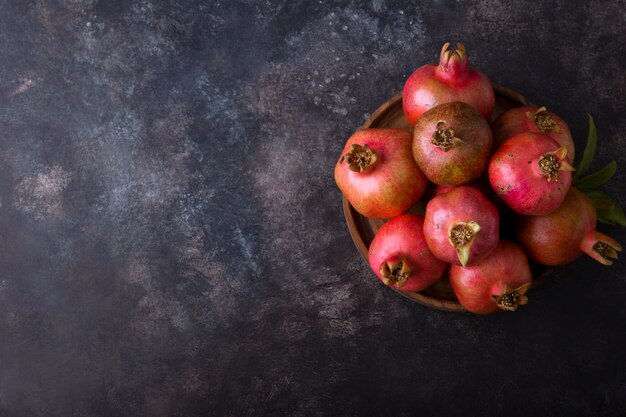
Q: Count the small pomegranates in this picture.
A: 9